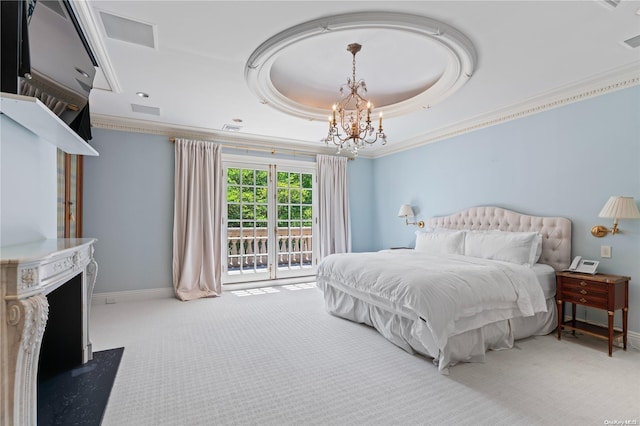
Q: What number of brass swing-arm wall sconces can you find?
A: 2